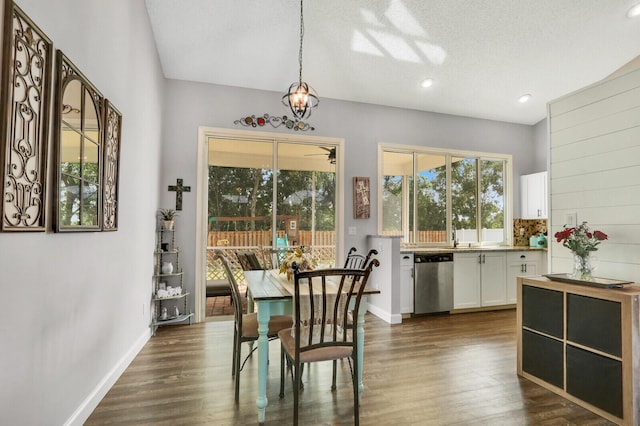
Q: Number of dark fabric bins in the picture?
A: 4